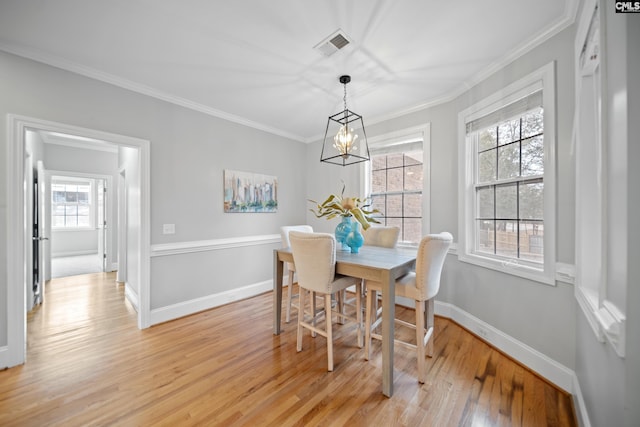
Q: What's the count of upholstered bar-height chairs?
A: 4